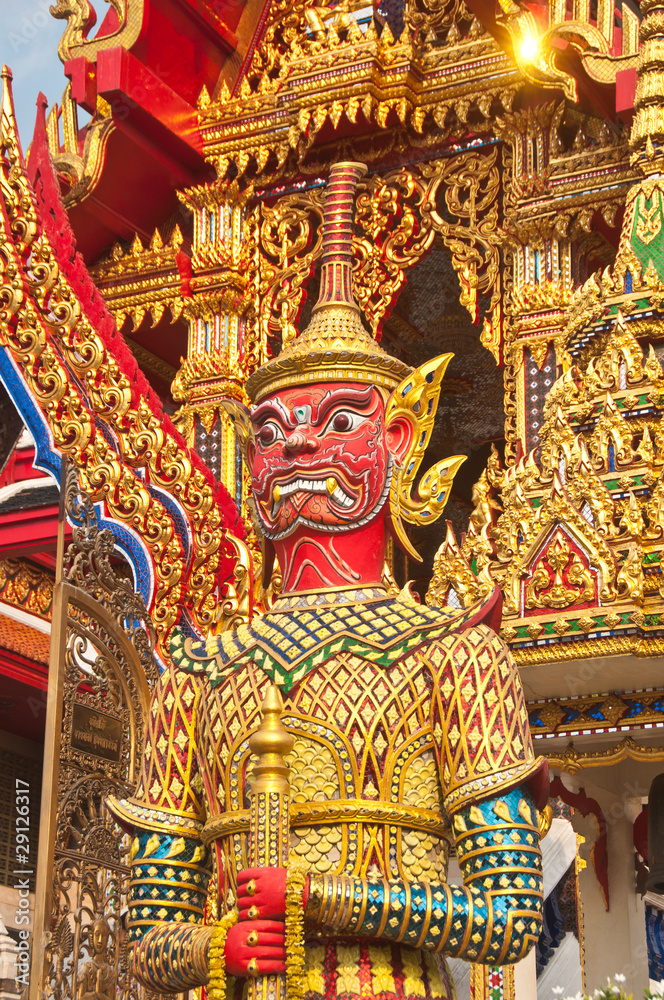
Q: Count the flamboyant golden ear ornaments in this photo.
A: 2